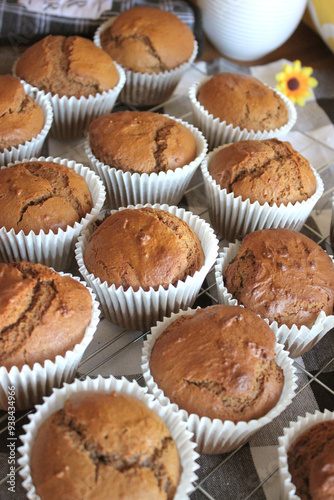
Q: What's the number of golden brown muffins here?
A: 13